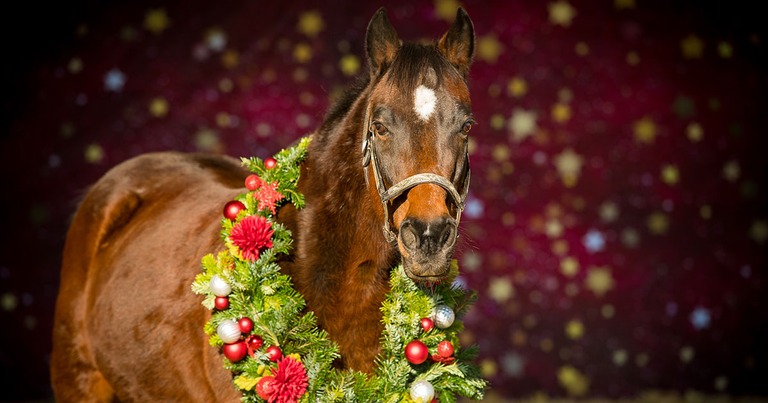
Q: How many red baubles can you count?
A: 12